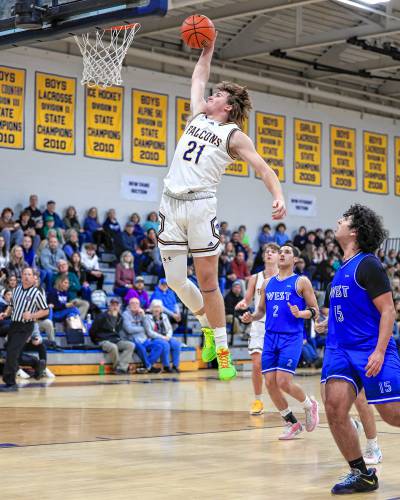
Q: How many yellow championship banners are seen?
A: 11